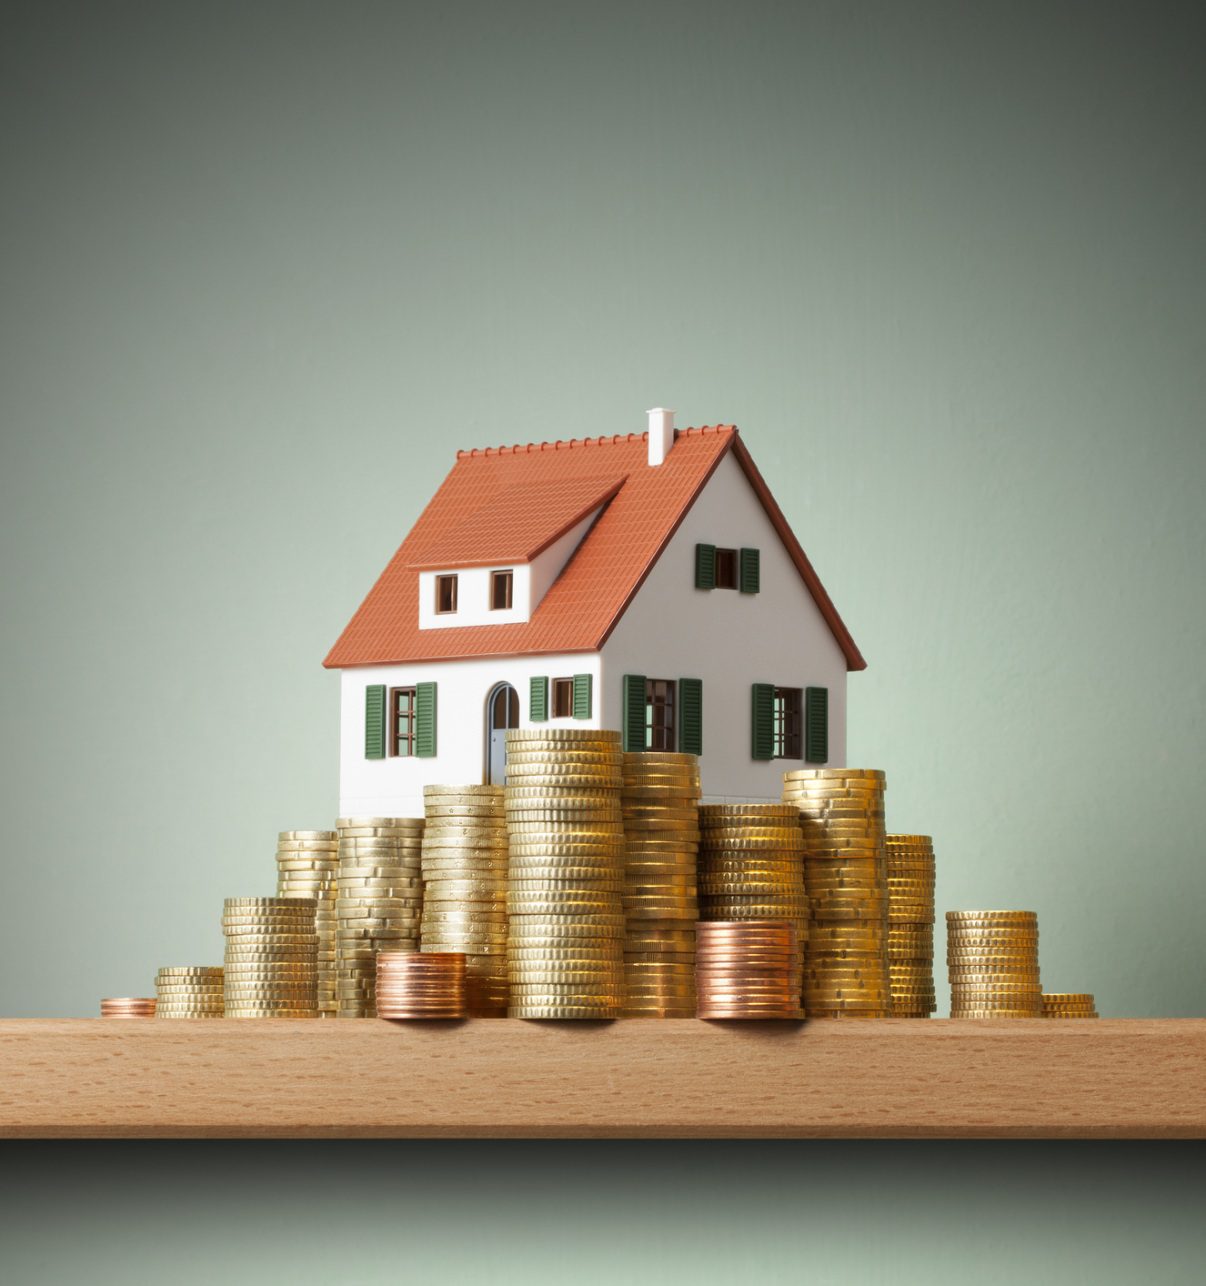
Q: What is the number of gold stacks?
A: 12